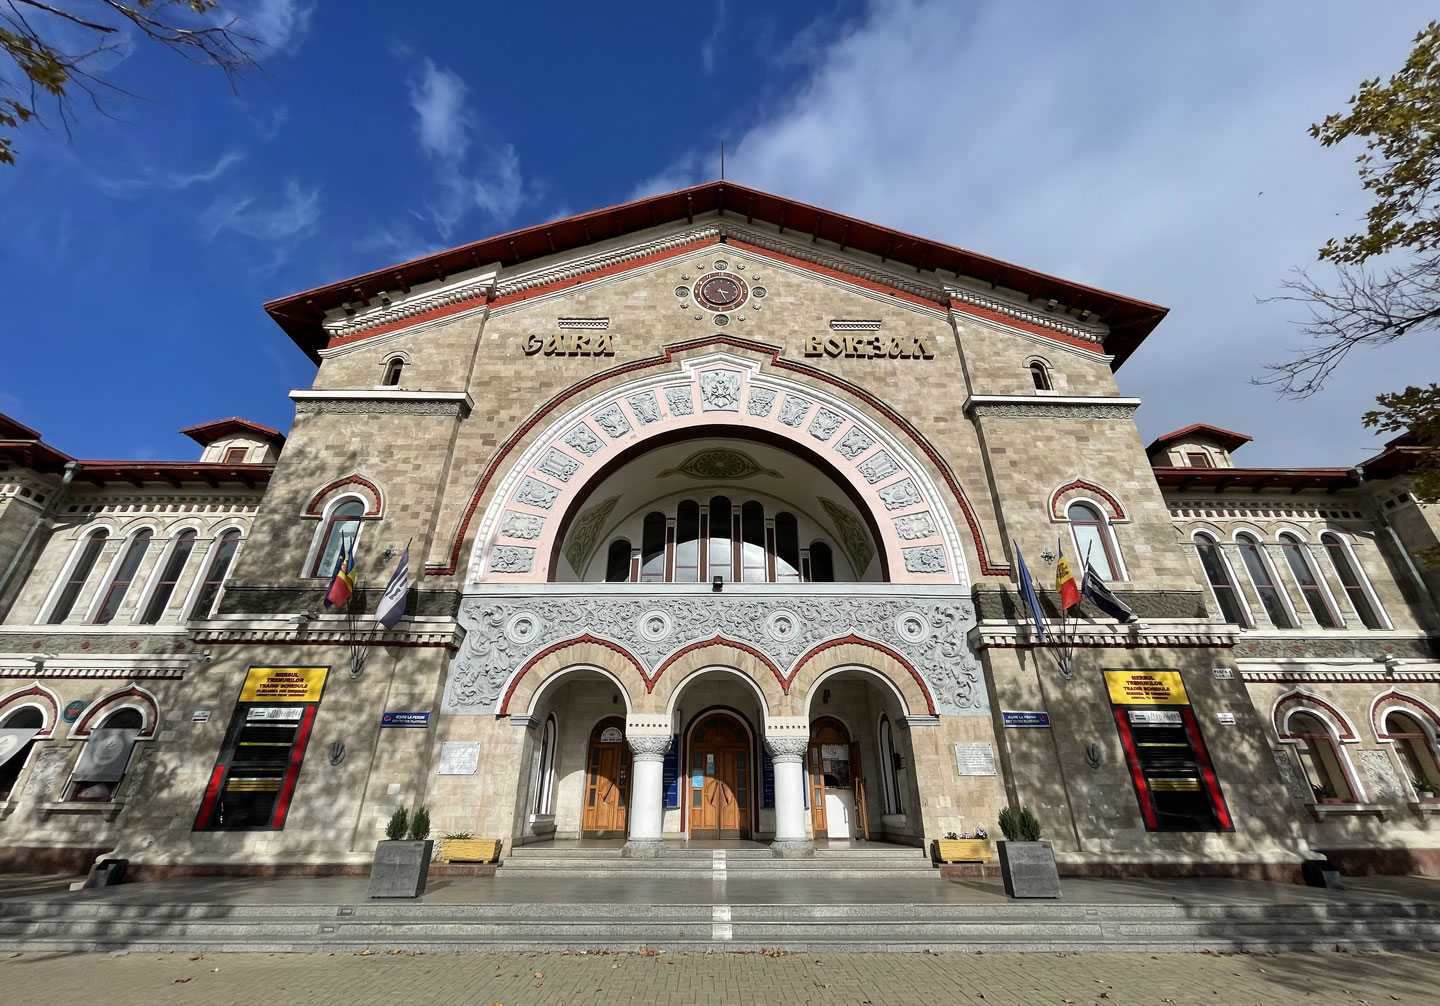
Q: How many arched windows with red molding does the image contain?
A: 6